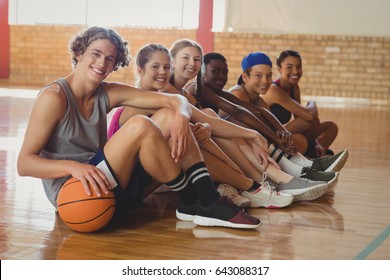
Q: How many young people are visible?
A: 6